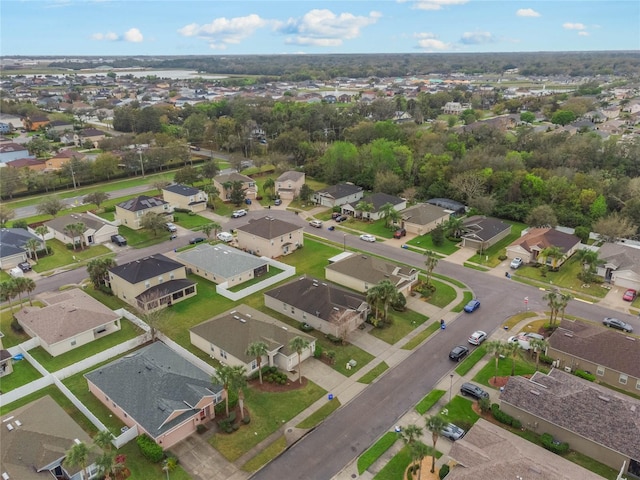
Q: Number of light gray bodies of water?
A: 1